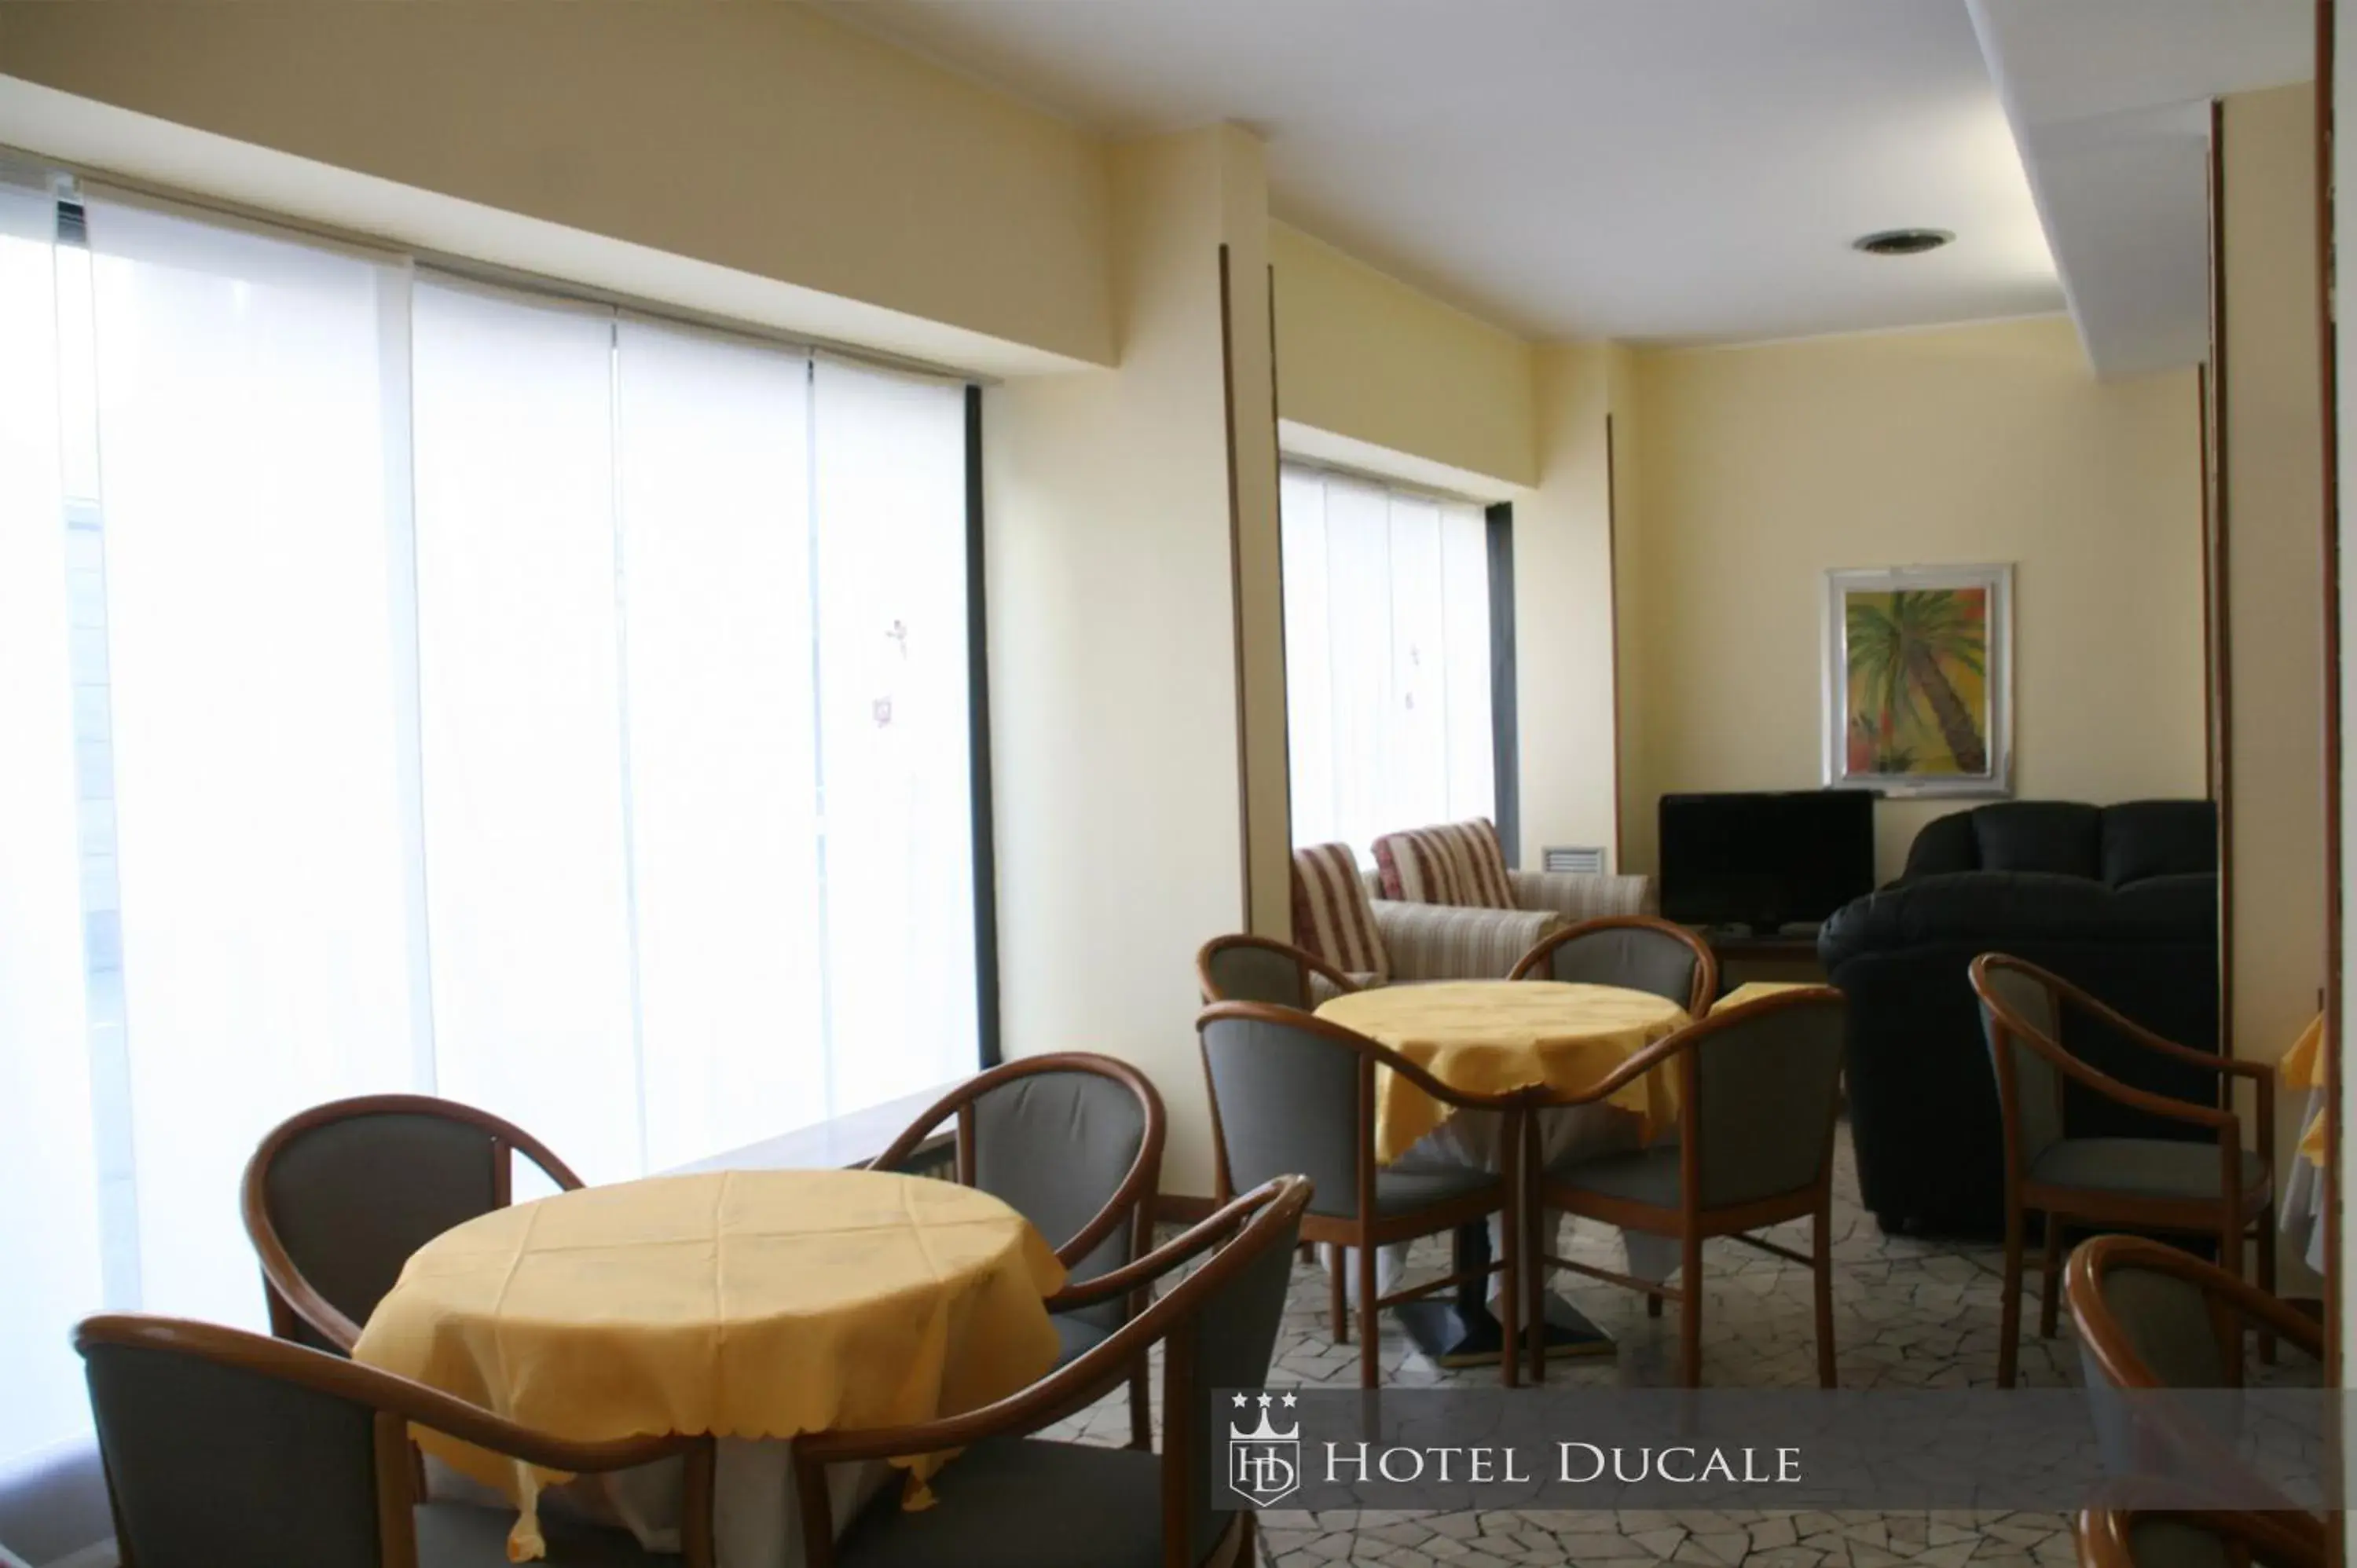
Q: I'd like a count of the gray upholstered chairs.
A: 11